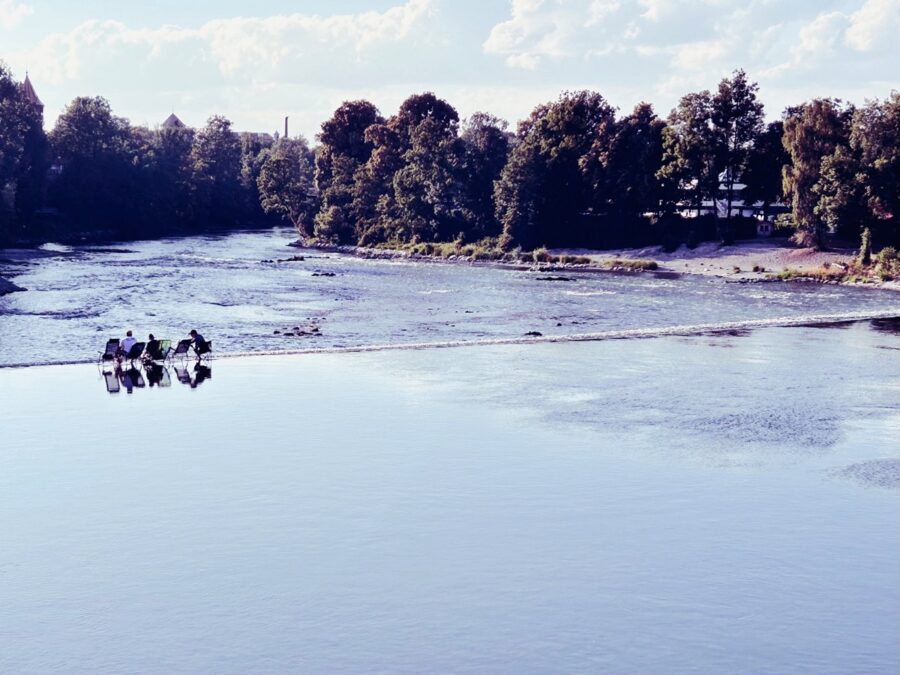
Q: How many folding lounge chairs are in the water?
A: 5